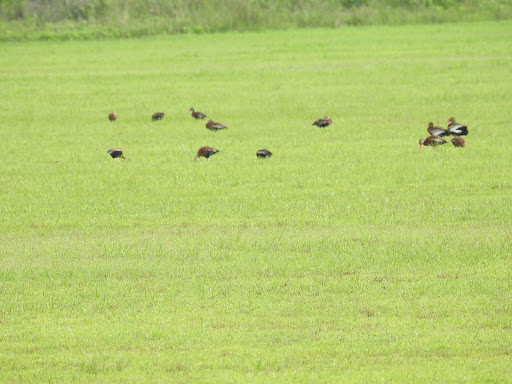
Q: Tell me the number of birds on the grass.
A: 12